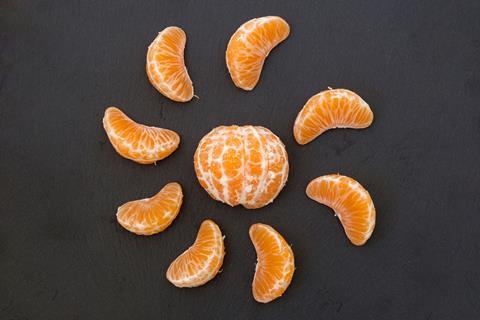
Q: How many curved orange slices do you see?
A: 8